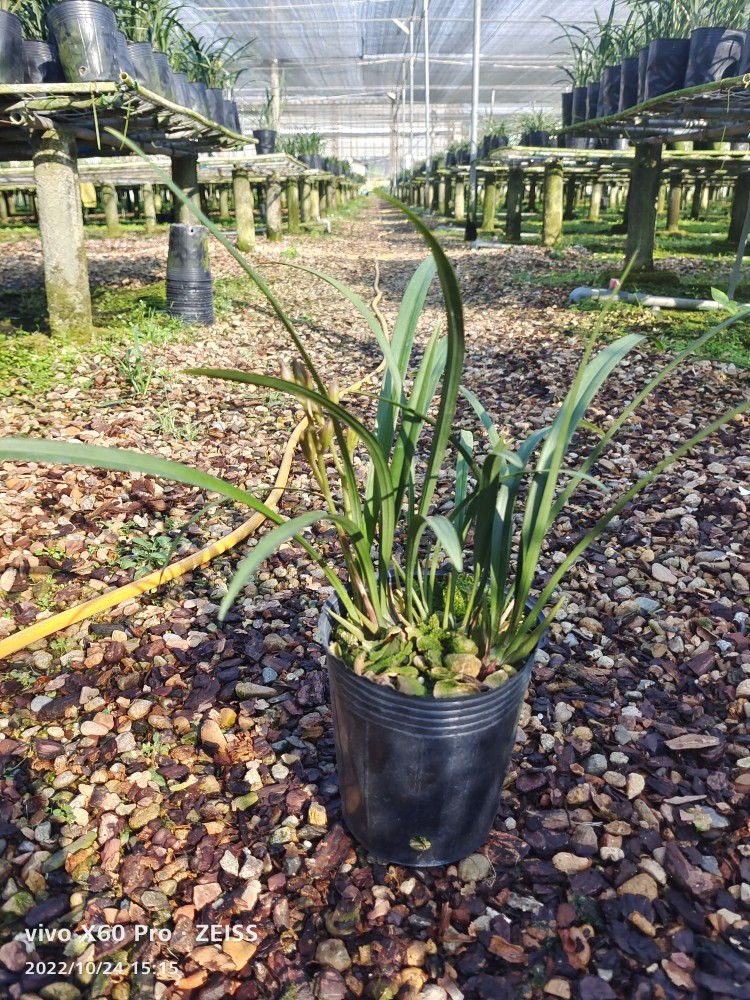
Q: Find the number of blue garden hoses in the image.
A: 0